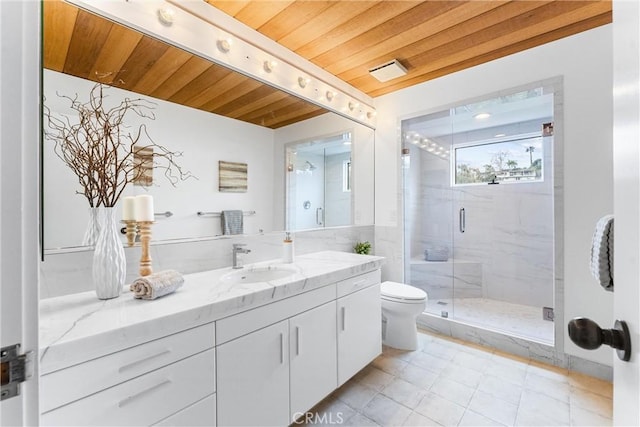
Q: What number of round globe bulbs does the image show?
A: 7